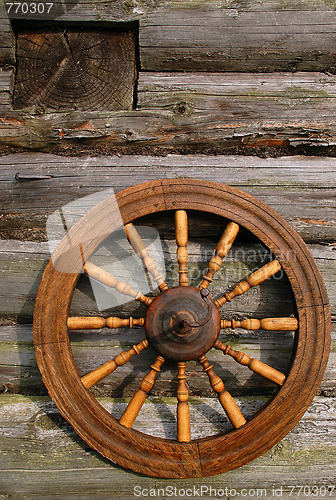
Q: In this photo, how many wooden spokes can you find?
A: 12